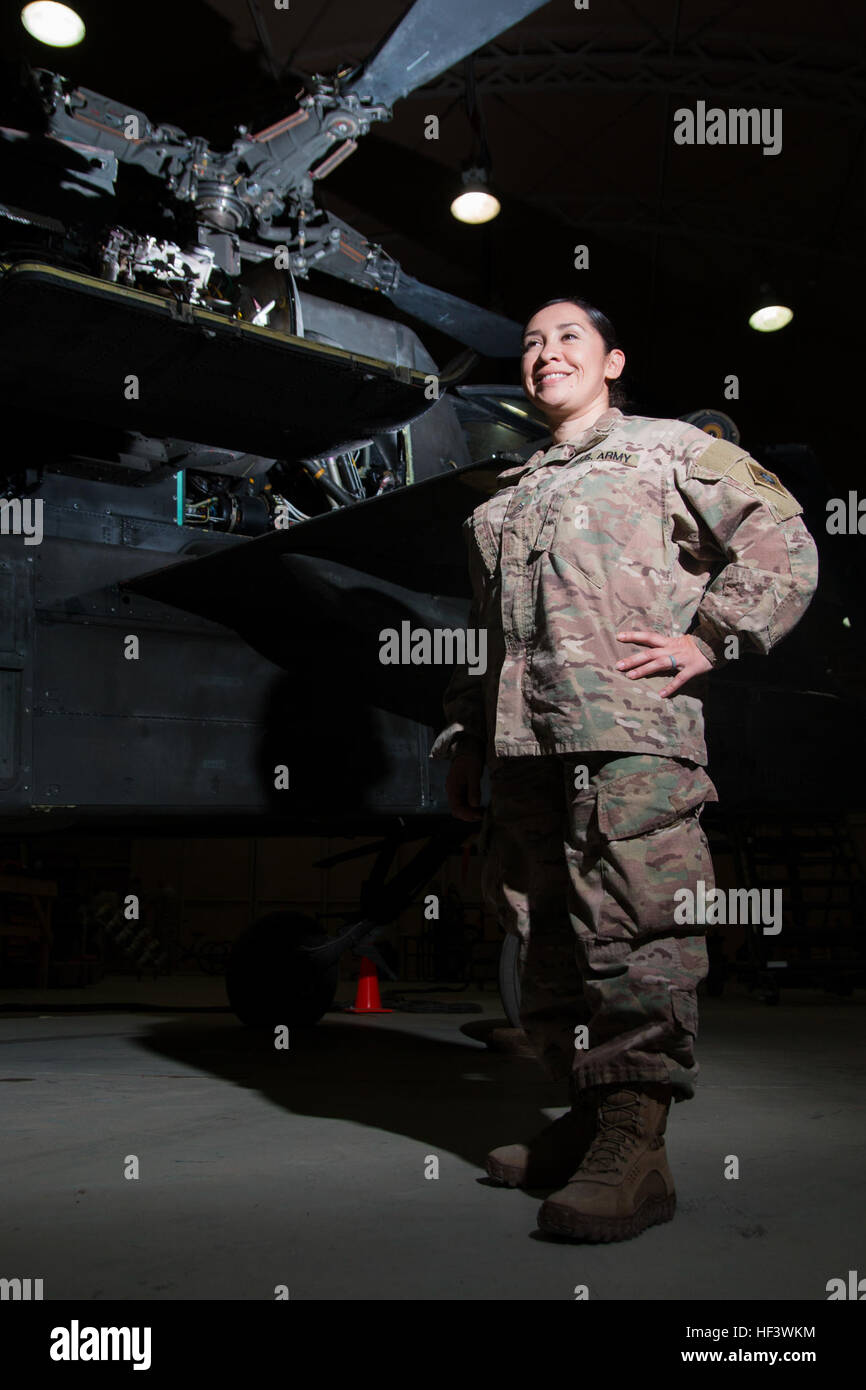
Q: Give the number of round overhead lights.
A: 3